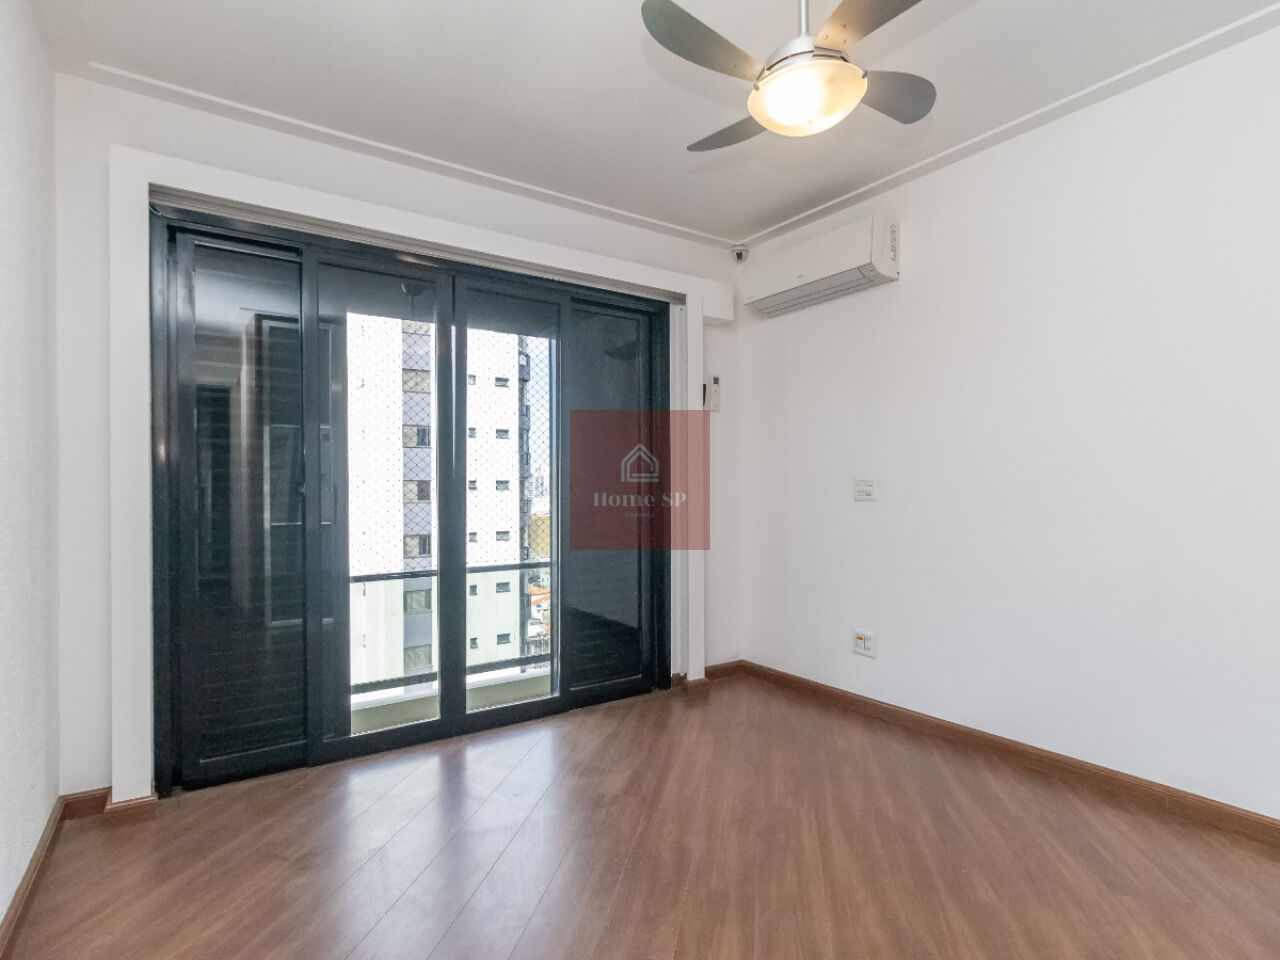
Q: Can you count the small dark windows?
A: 12